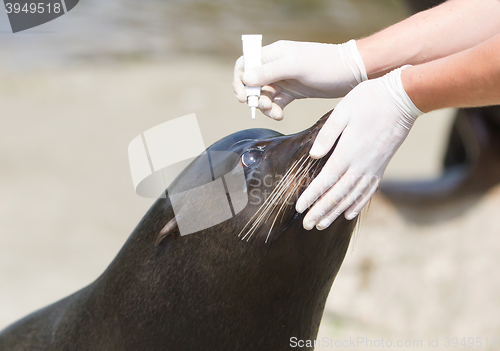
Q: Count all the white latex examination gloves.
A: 2